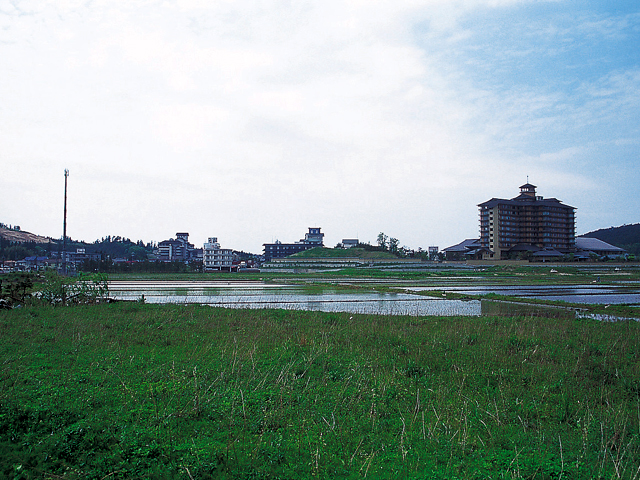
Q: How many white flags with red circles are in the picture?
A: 0